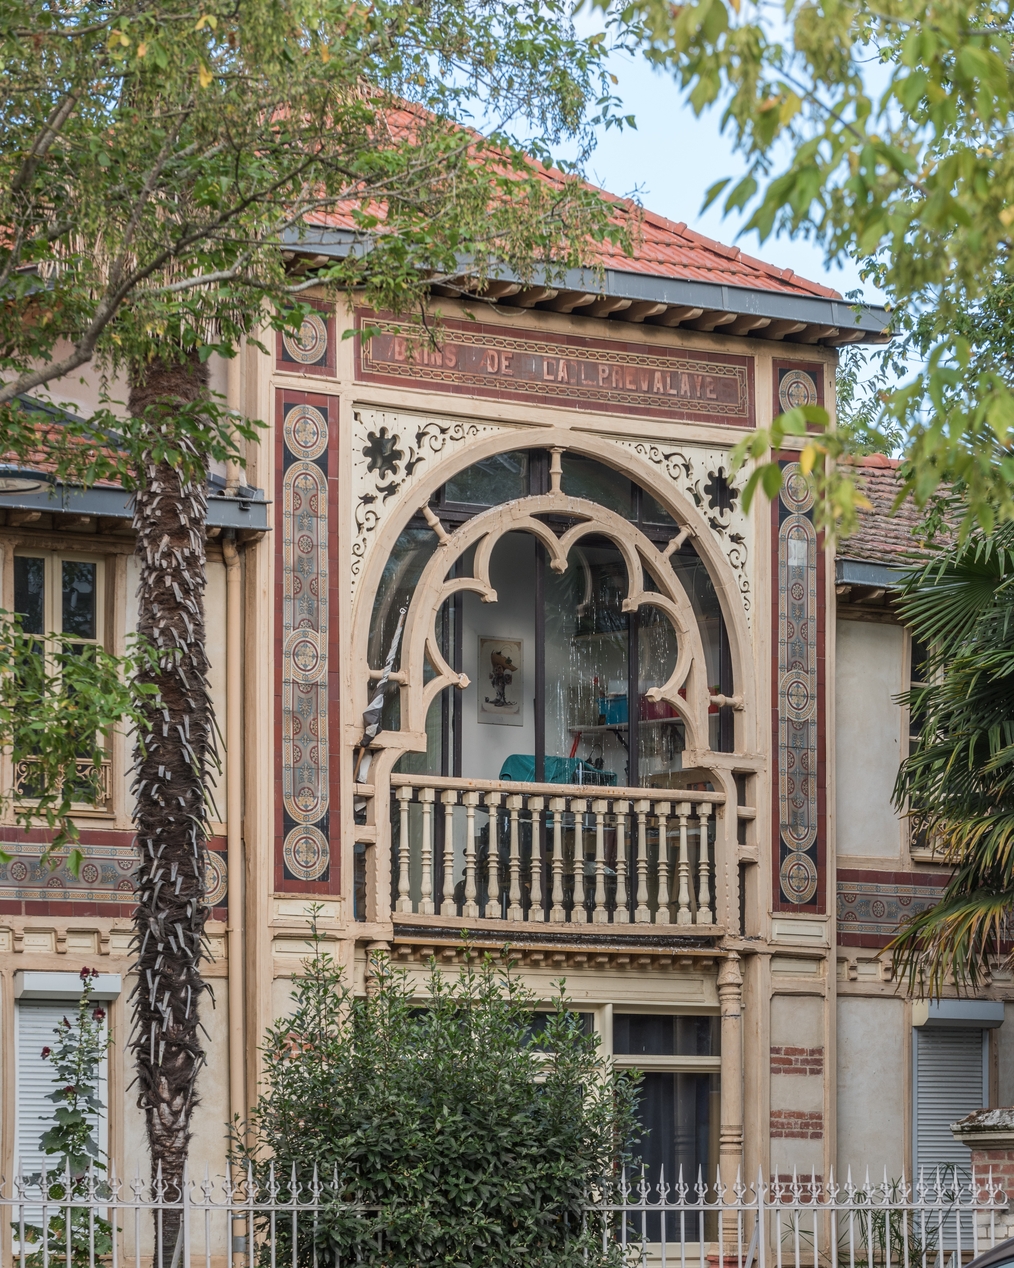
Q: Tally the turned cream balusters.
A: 15